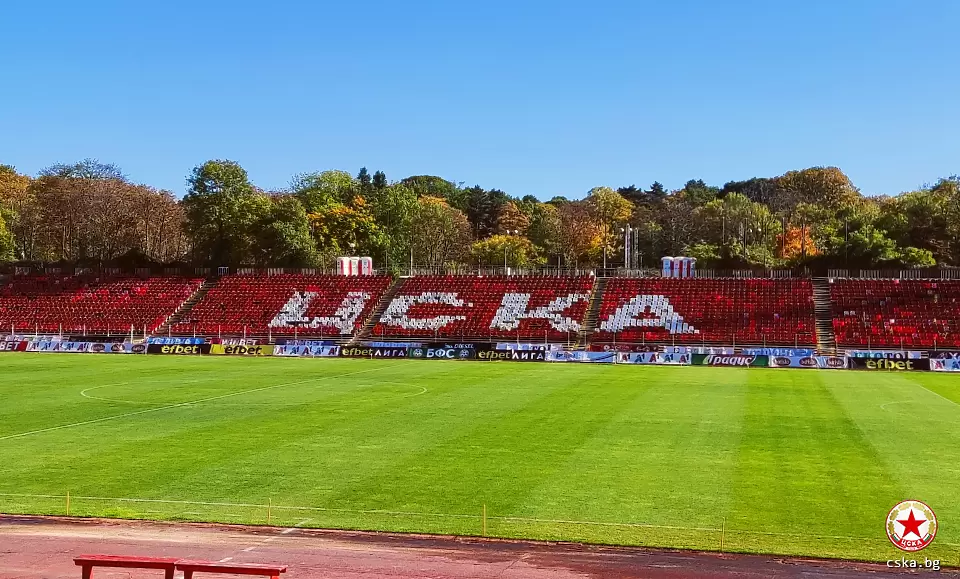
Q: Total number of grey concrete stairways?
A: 4